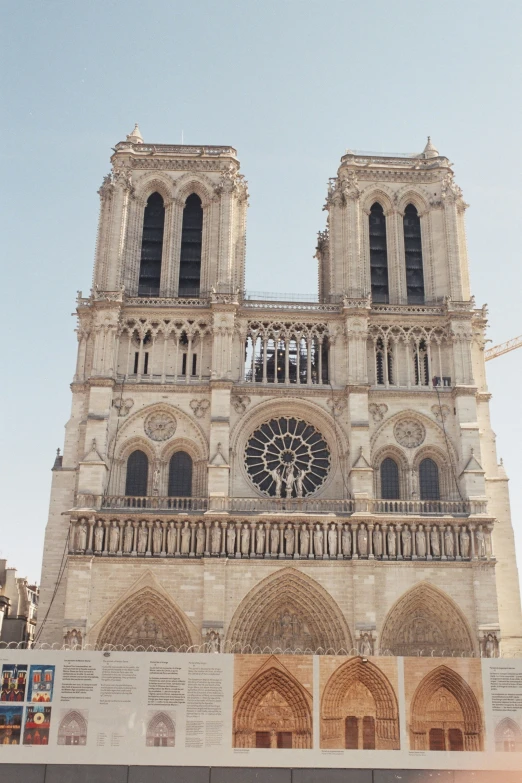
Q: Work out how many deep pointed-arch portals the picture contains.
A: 3